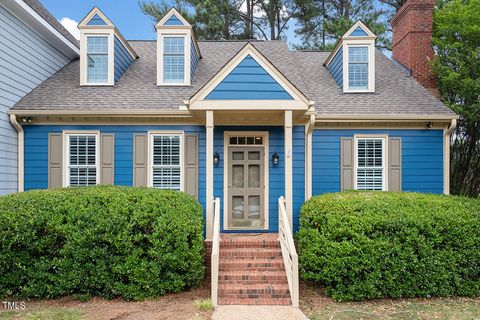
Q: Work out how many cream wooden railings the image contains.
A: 2